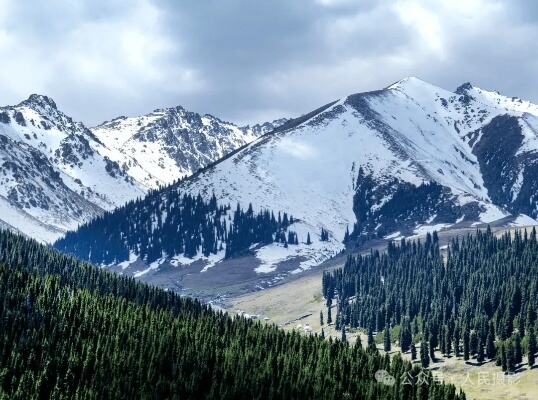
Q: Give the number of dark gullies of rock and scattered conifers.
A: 2